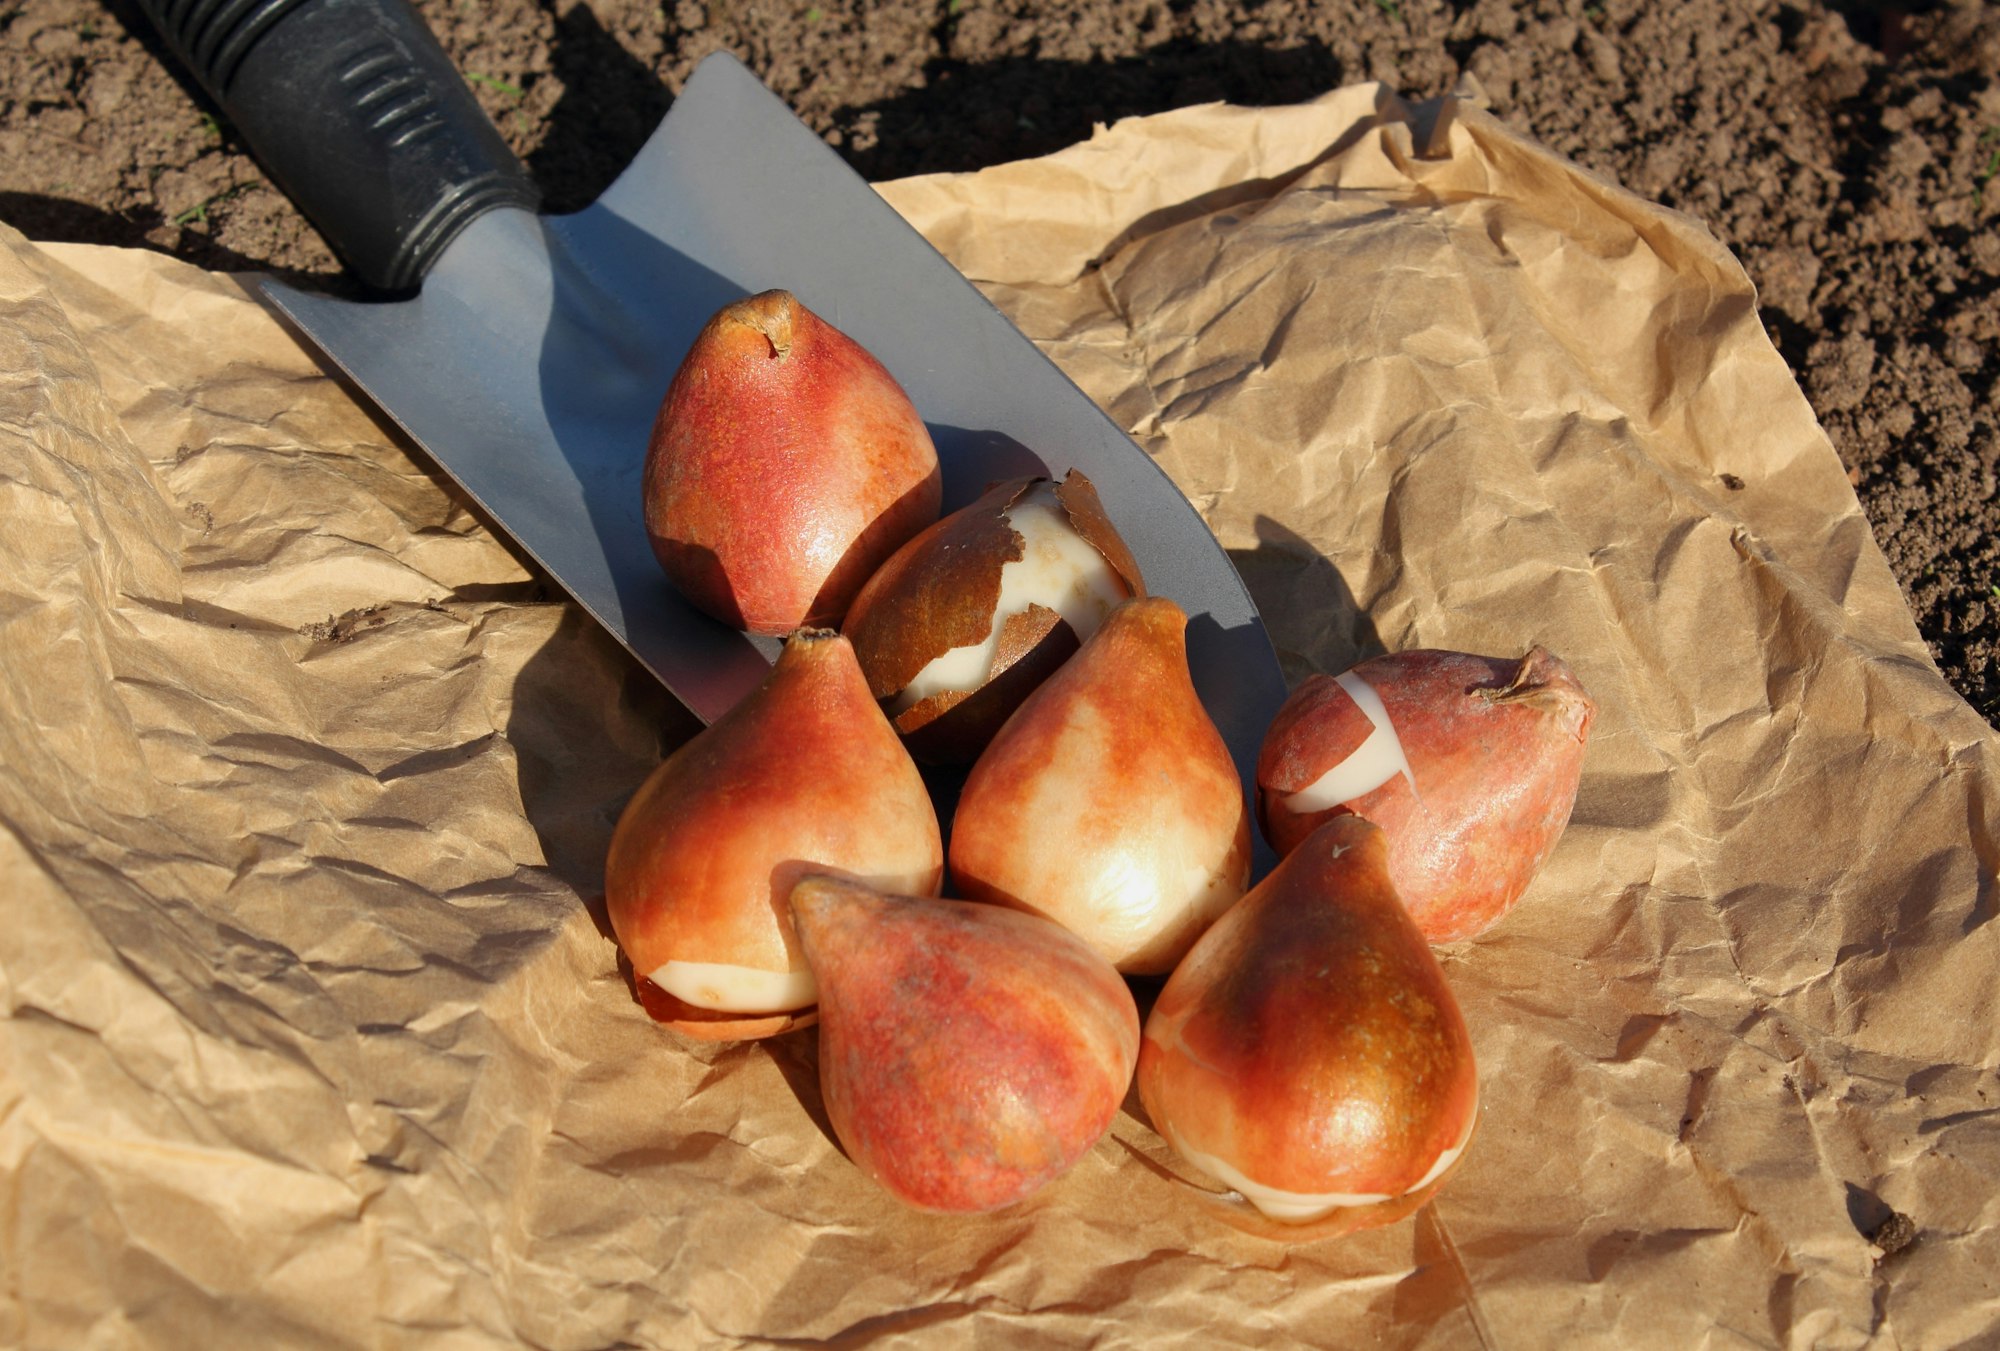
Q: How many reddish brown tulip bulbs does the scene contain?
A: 7